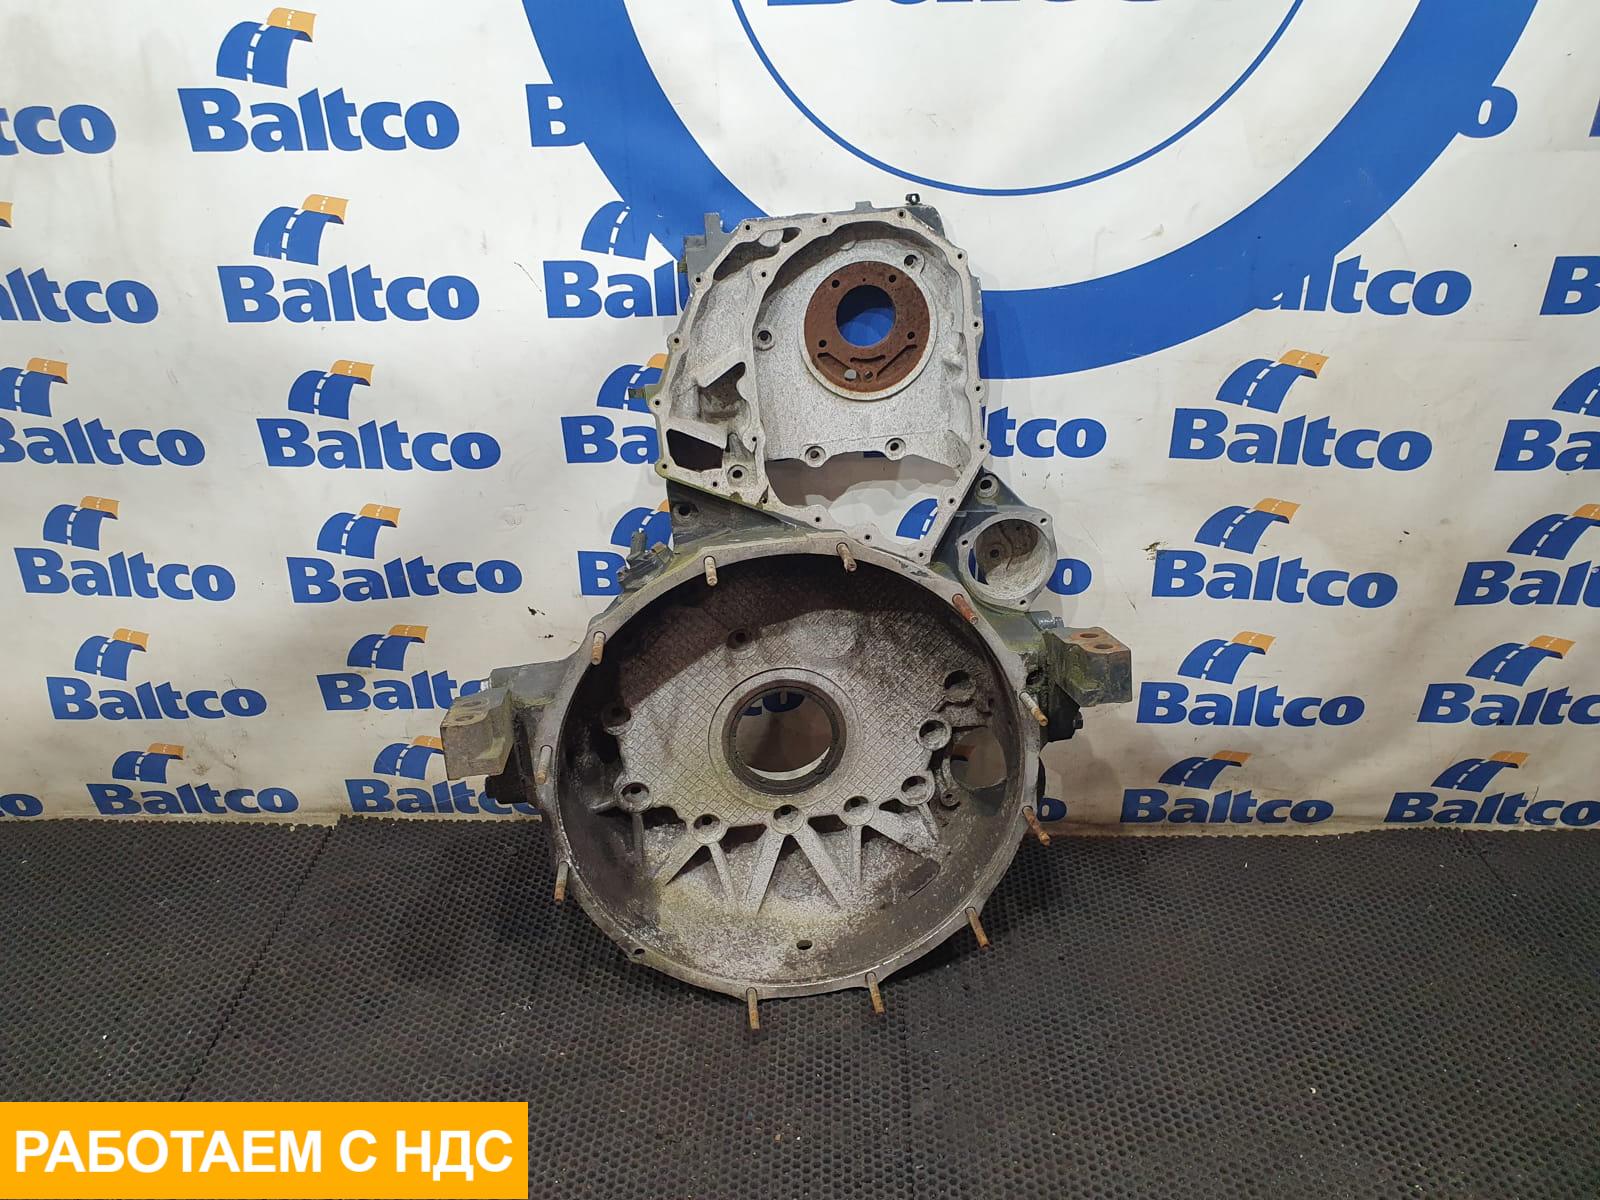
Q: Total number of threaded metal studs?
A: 11